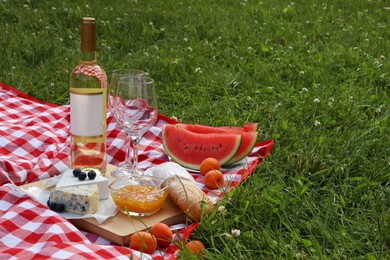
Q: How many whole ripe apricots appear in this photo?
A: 5